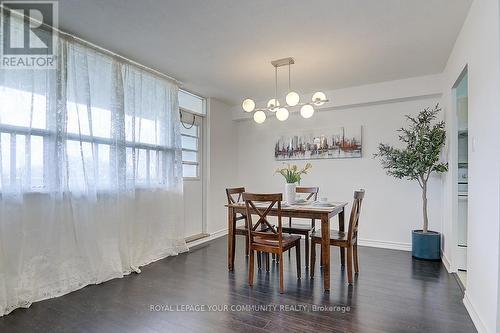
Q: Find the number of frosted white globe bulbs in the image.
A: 7